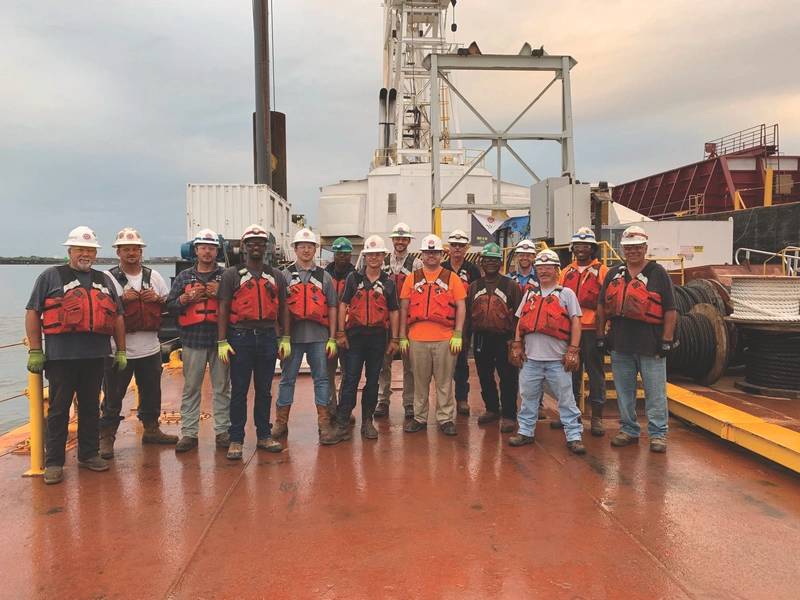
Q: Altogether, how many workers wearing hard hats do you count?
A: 15